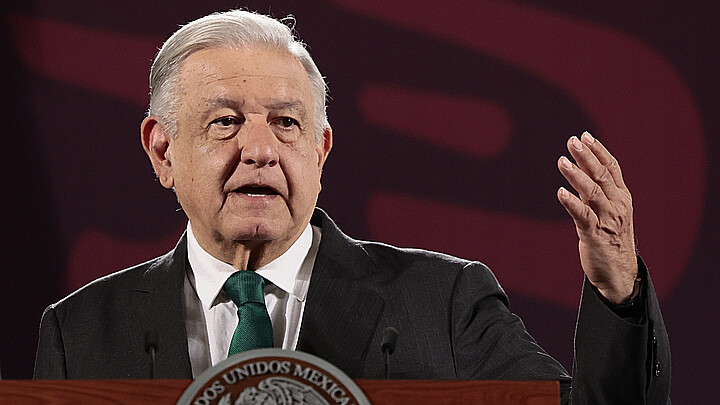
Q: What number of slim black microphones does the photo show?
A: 2